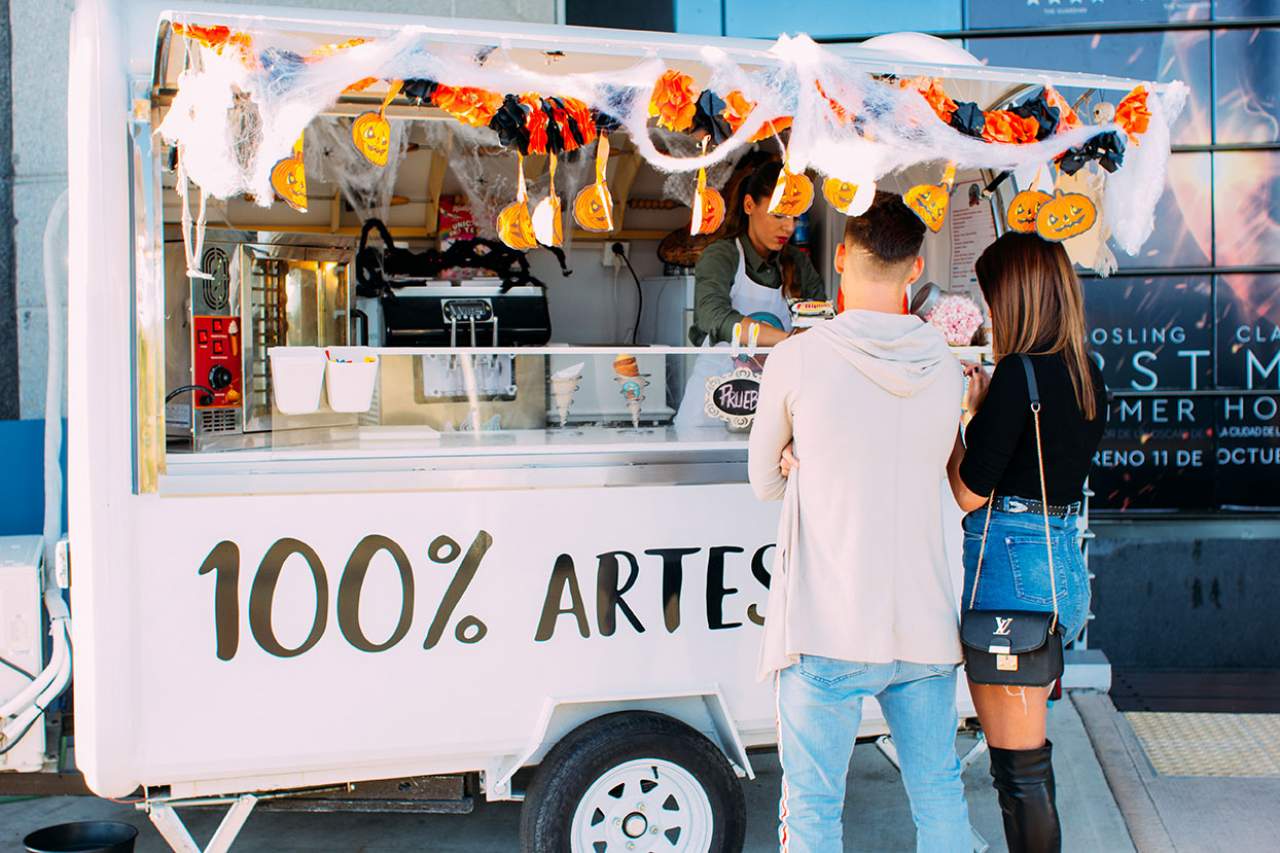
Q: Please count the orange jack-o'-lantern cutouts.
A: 11